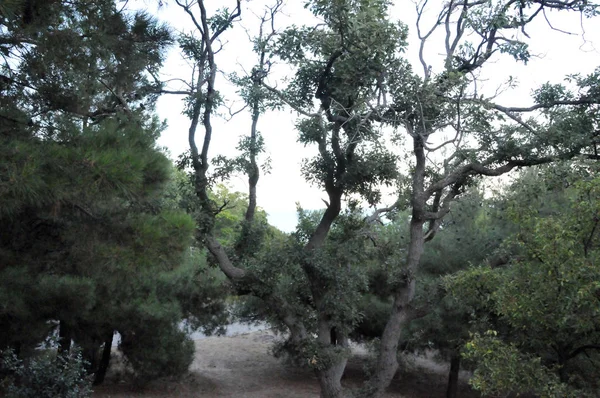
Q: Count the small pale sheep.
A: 0